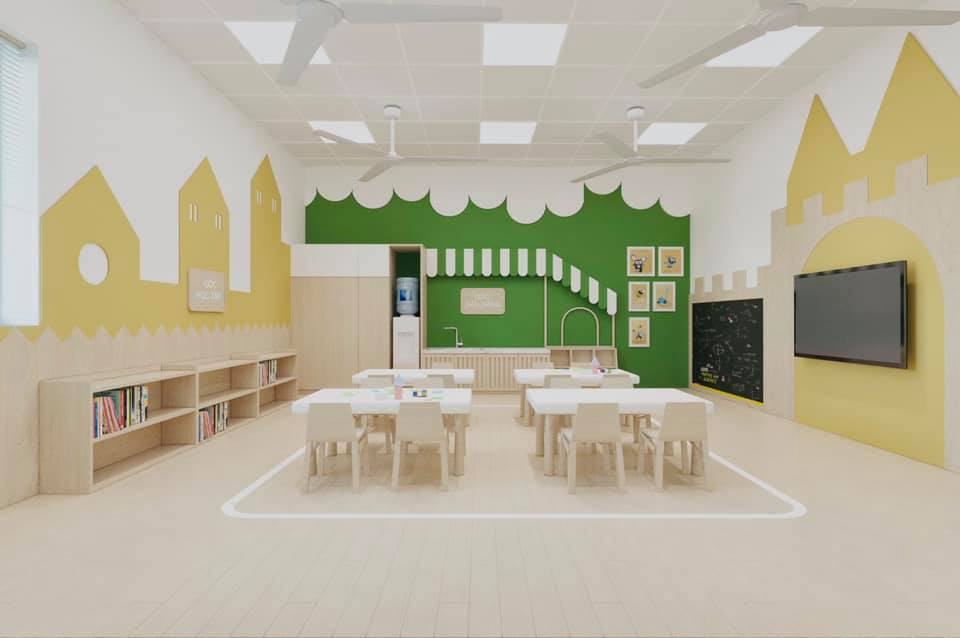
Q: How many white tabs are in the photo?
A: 11